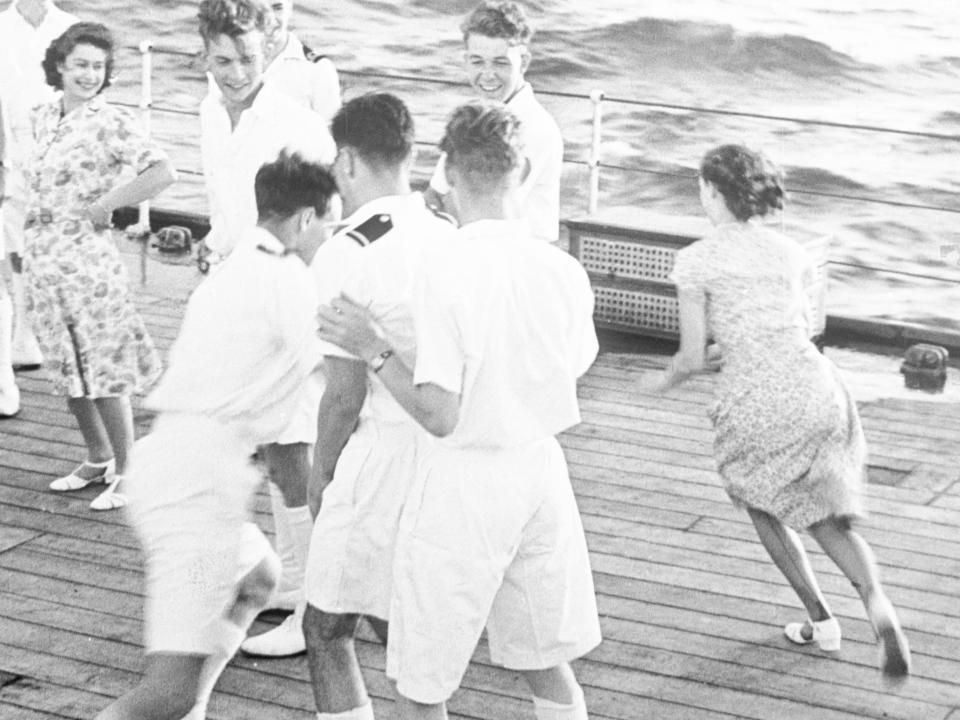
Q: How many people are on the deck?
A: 9